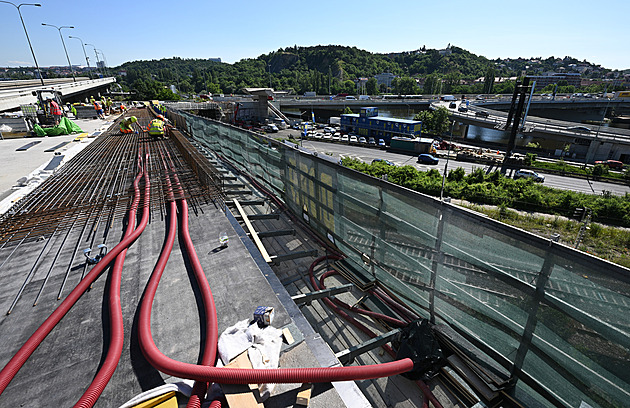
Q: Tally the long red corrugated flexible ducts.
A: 4